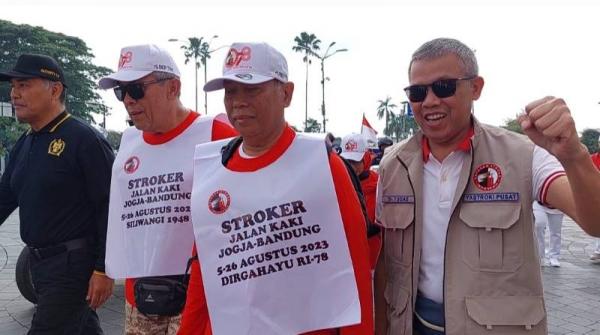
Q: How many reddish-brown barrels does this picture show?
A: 0